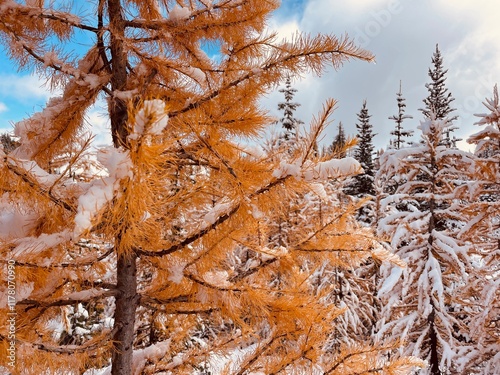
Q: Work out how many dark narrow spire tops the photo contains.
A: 5